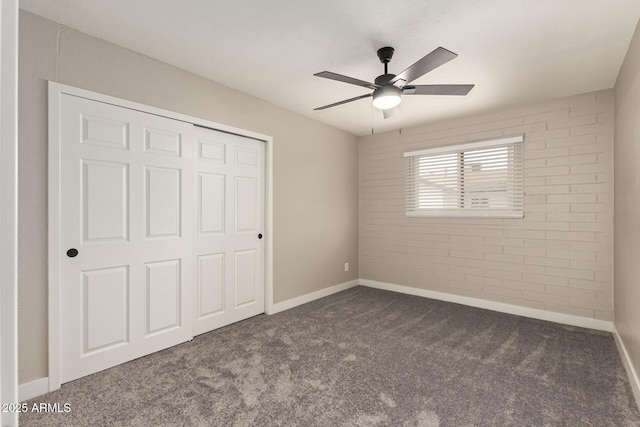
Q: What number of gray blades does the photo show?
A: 5